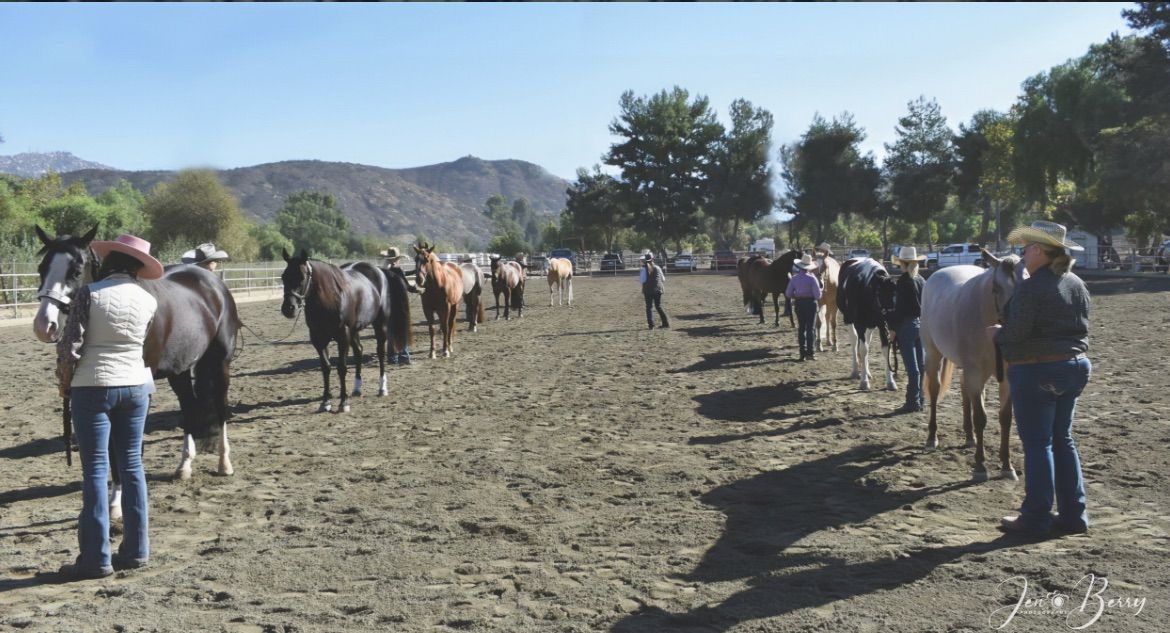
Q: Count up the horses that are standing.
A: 11